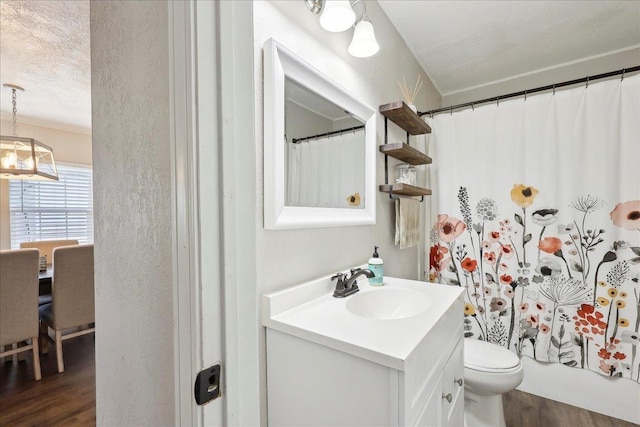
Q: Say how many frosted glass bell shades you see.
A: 2